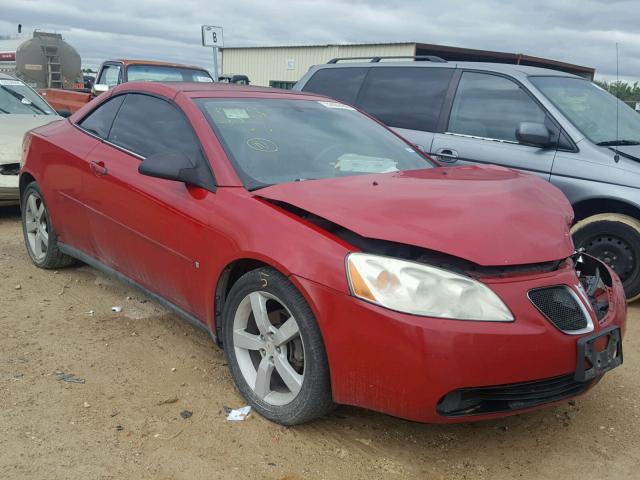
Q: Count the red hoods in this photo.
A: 1